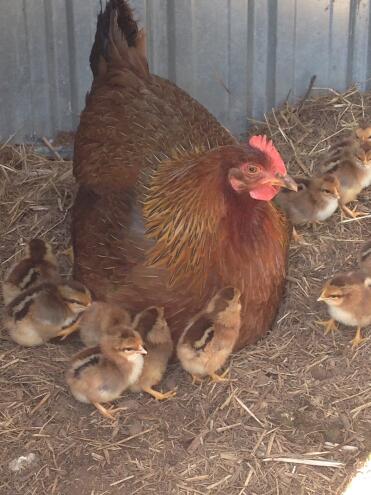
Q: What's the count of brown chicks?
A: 11